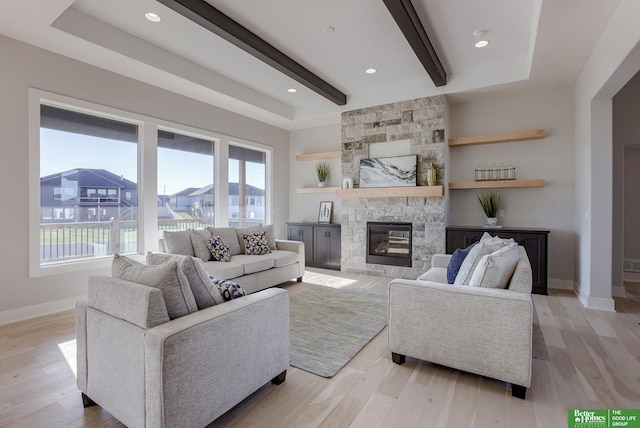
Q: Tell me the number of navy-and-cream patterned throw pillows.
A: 3